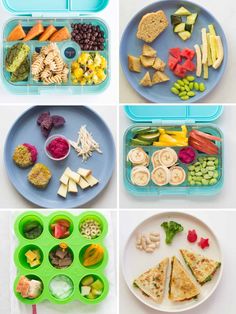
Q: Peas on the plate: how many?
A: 13